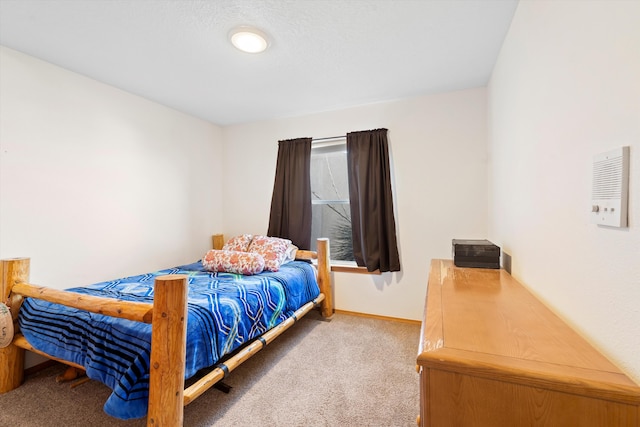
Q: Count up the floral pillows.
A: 3